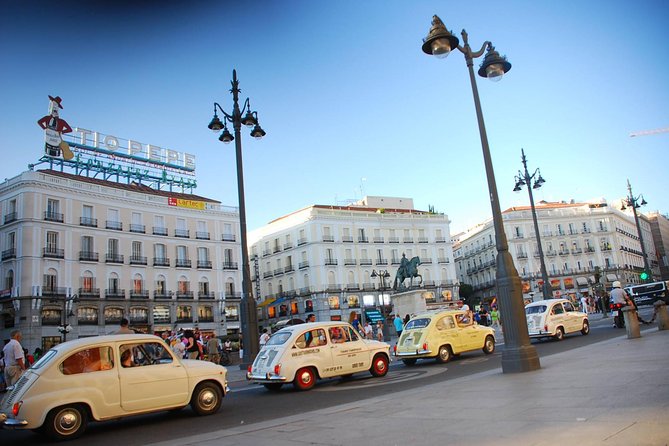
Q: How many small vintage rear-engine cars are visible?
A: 4